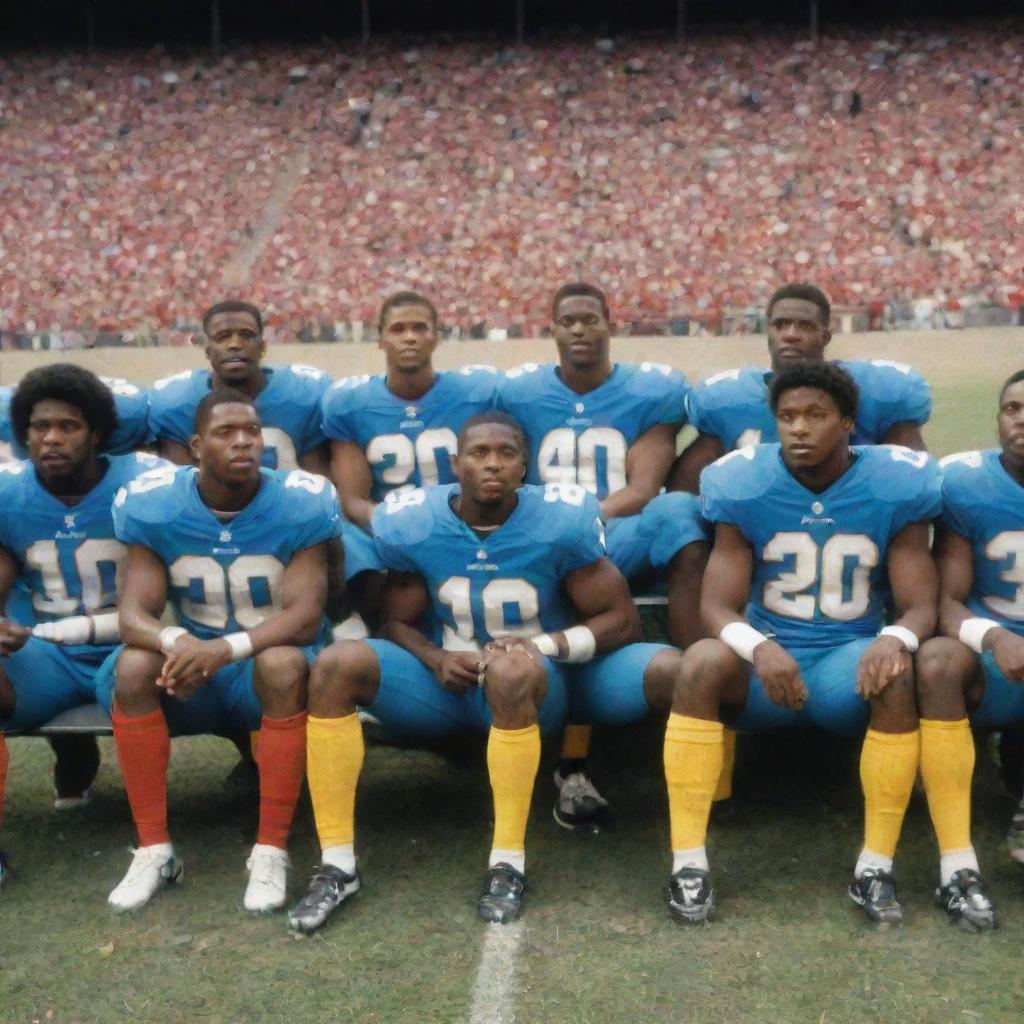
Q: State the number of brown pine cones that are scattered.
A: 0